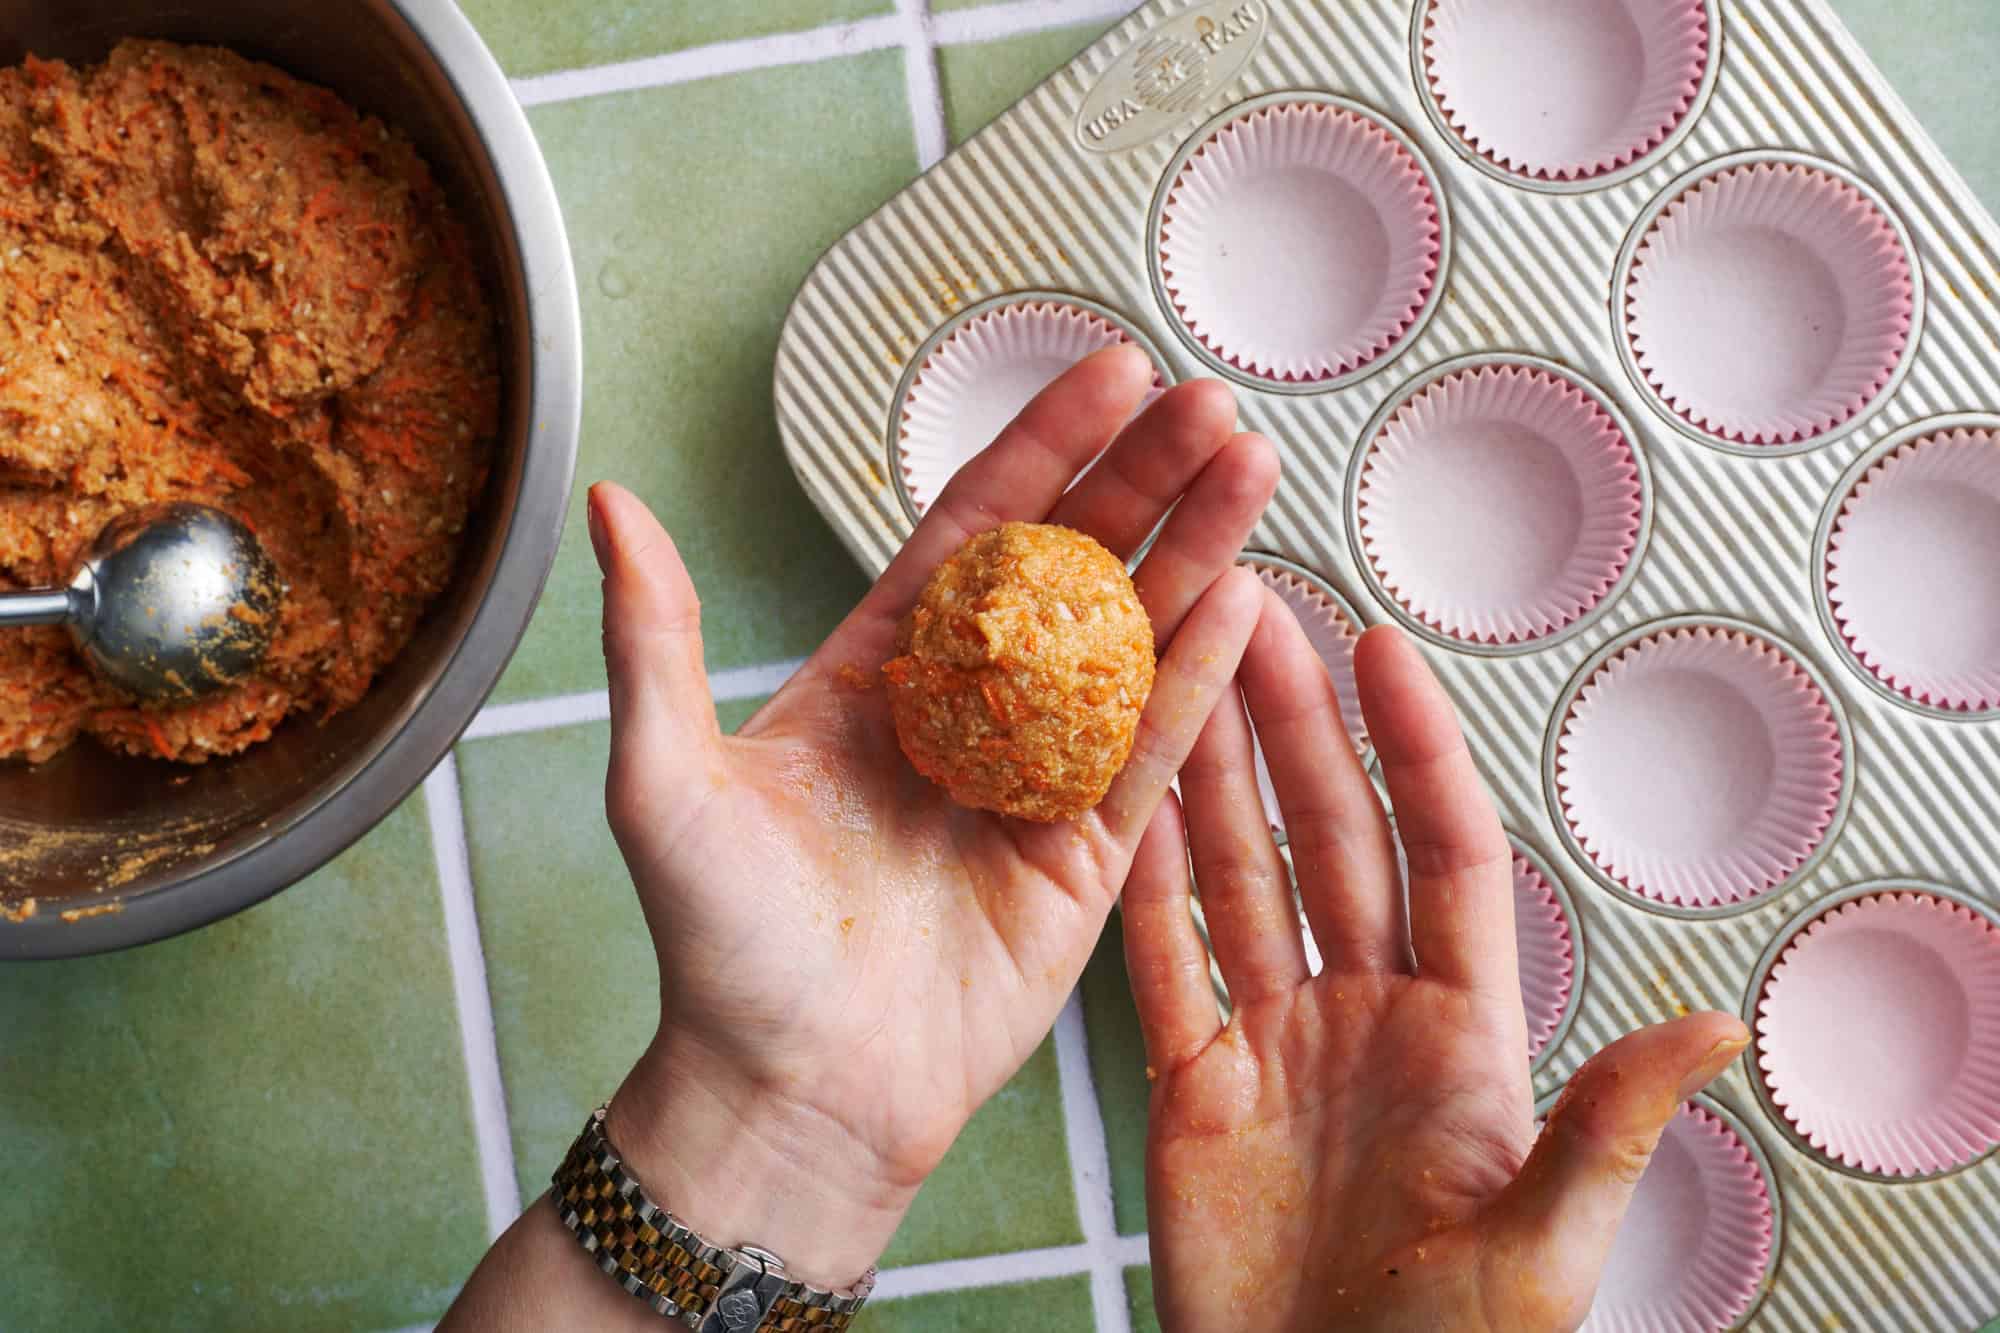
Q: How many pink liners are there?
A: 11